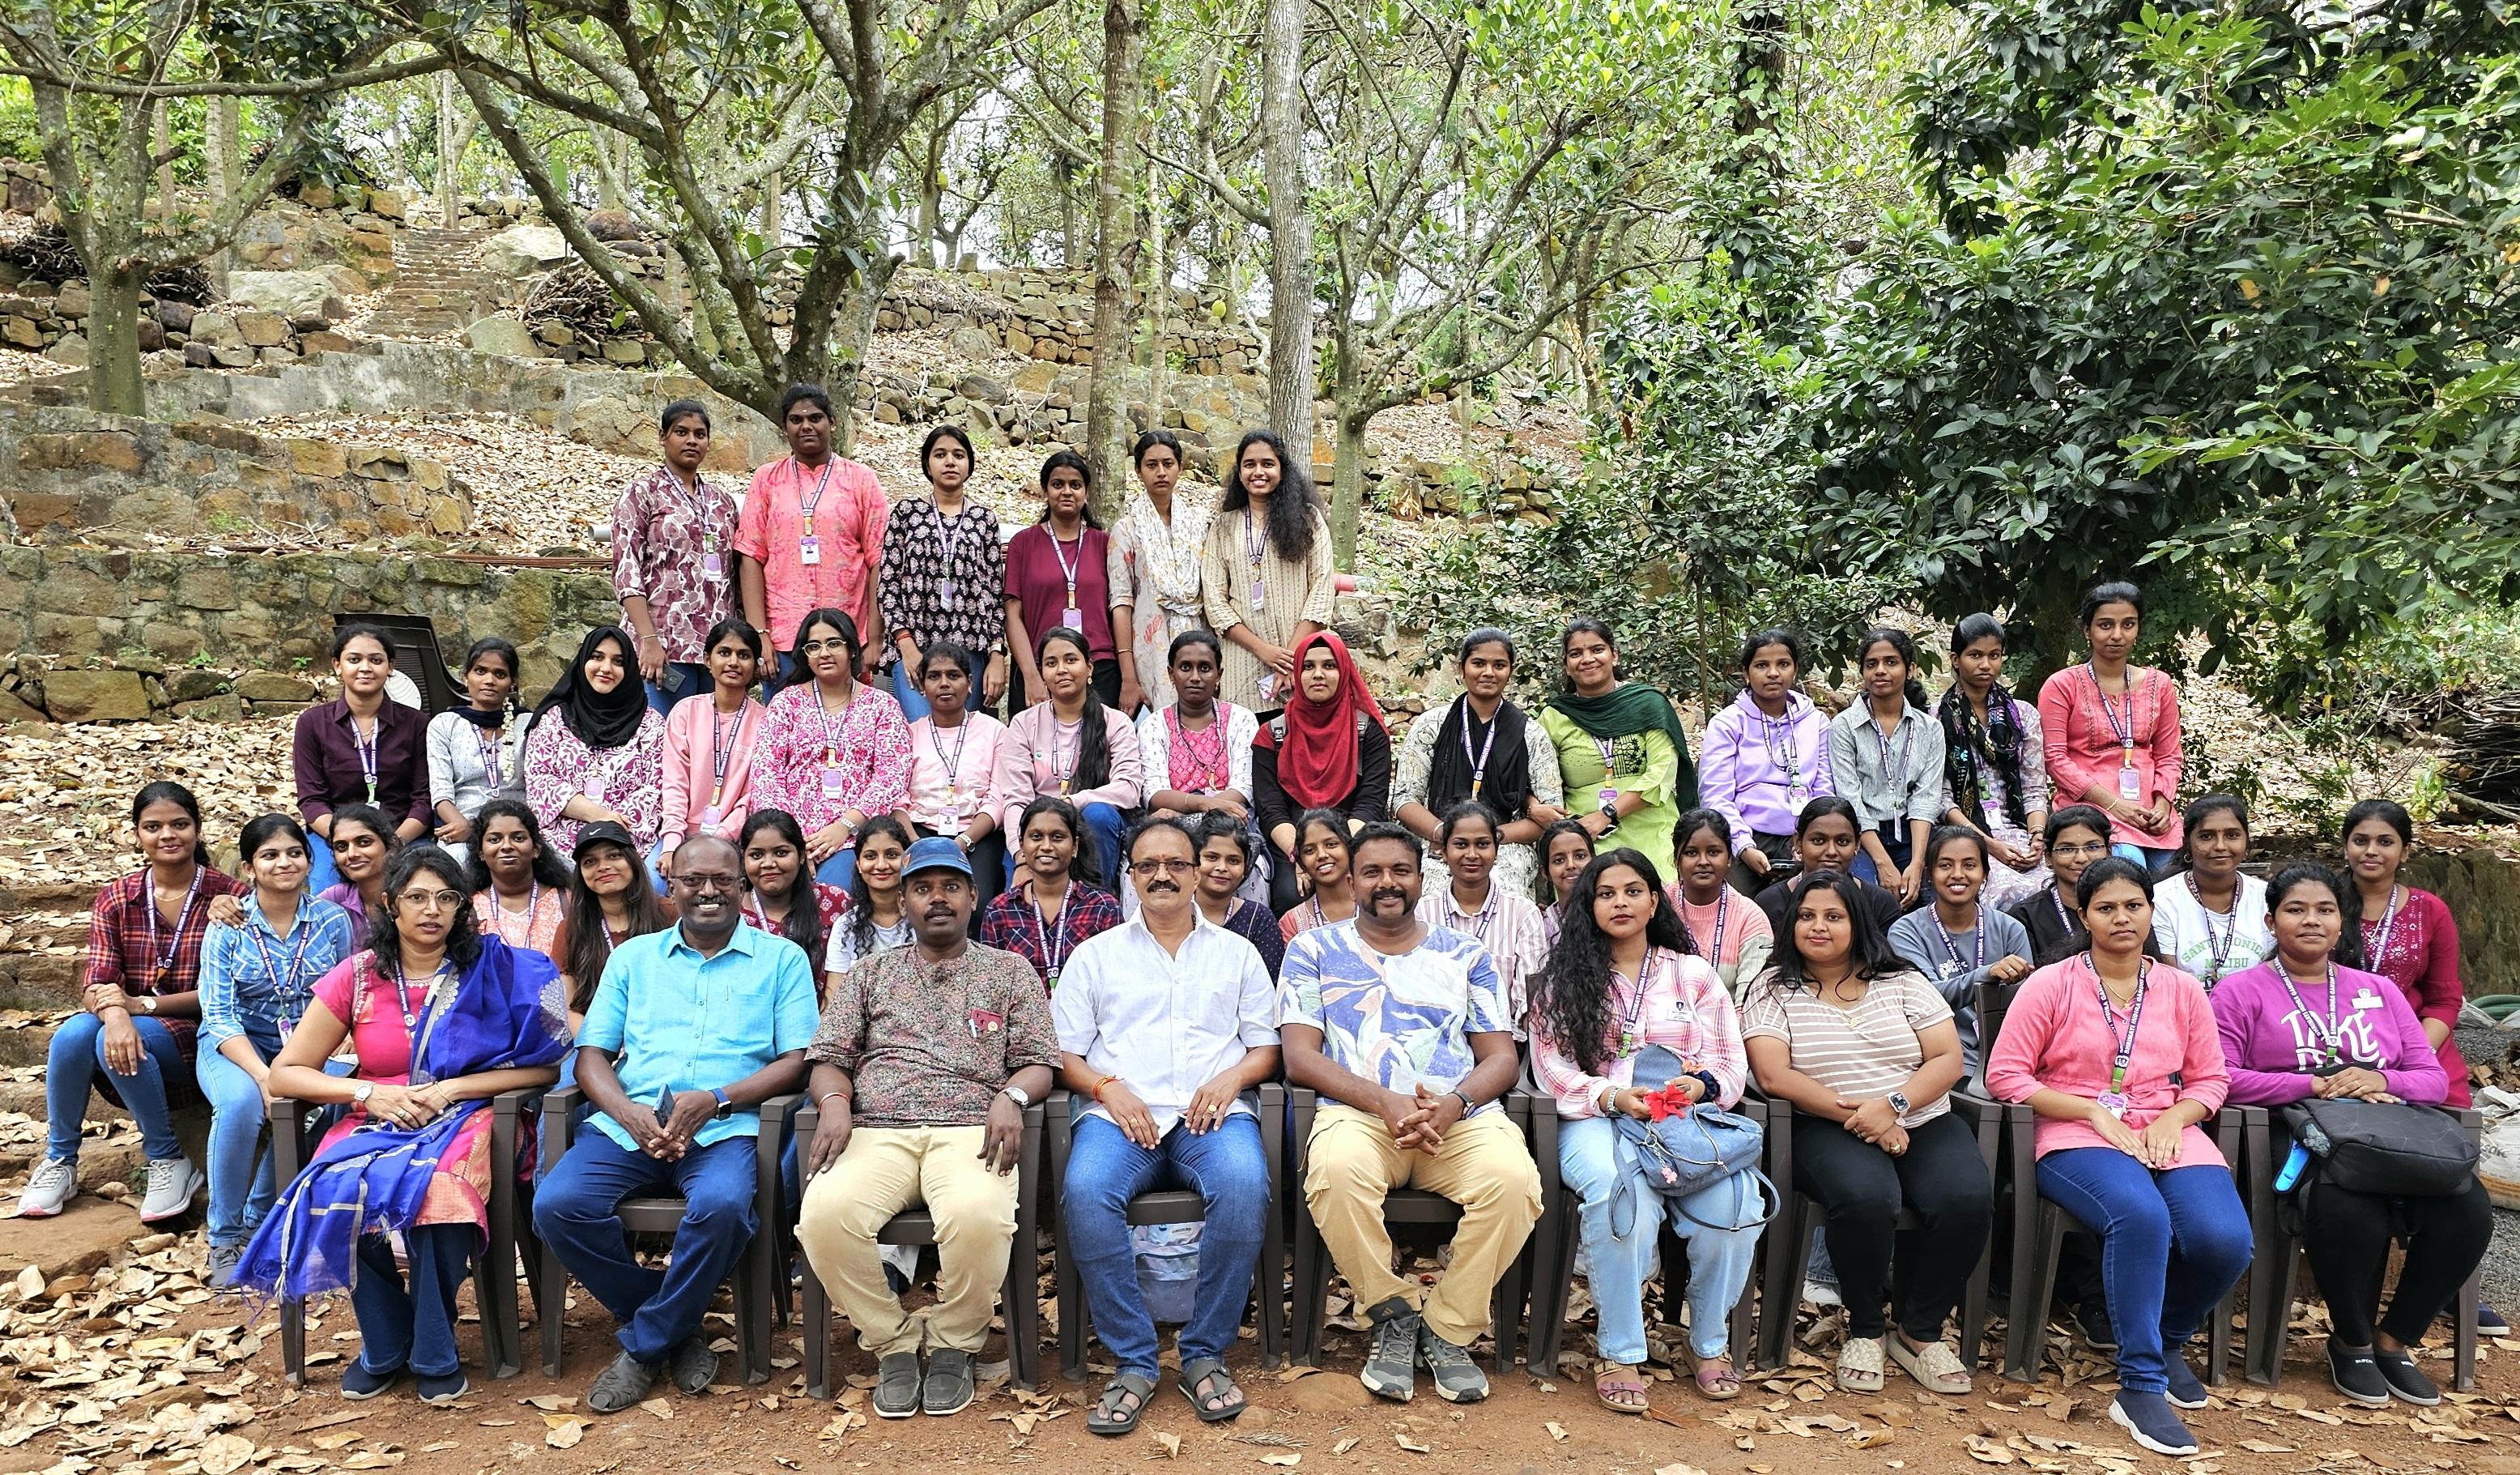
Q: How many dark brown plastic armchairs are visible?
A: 9